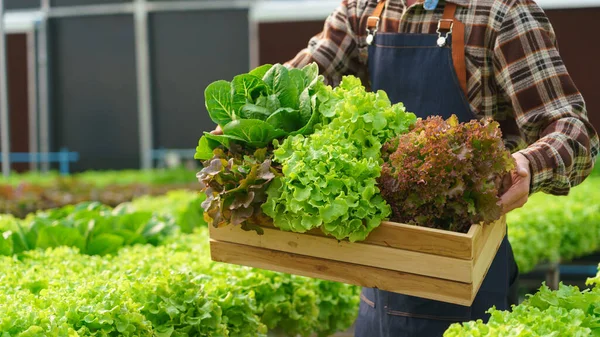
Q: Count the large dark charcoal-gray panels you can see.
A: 2